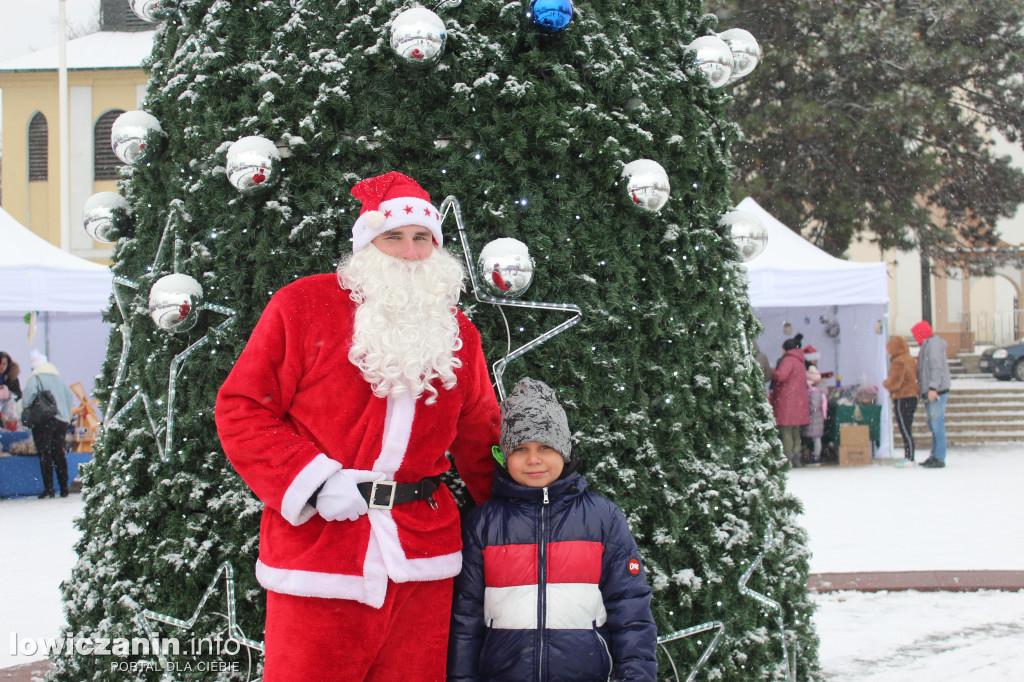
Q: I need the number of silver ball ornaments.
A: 11